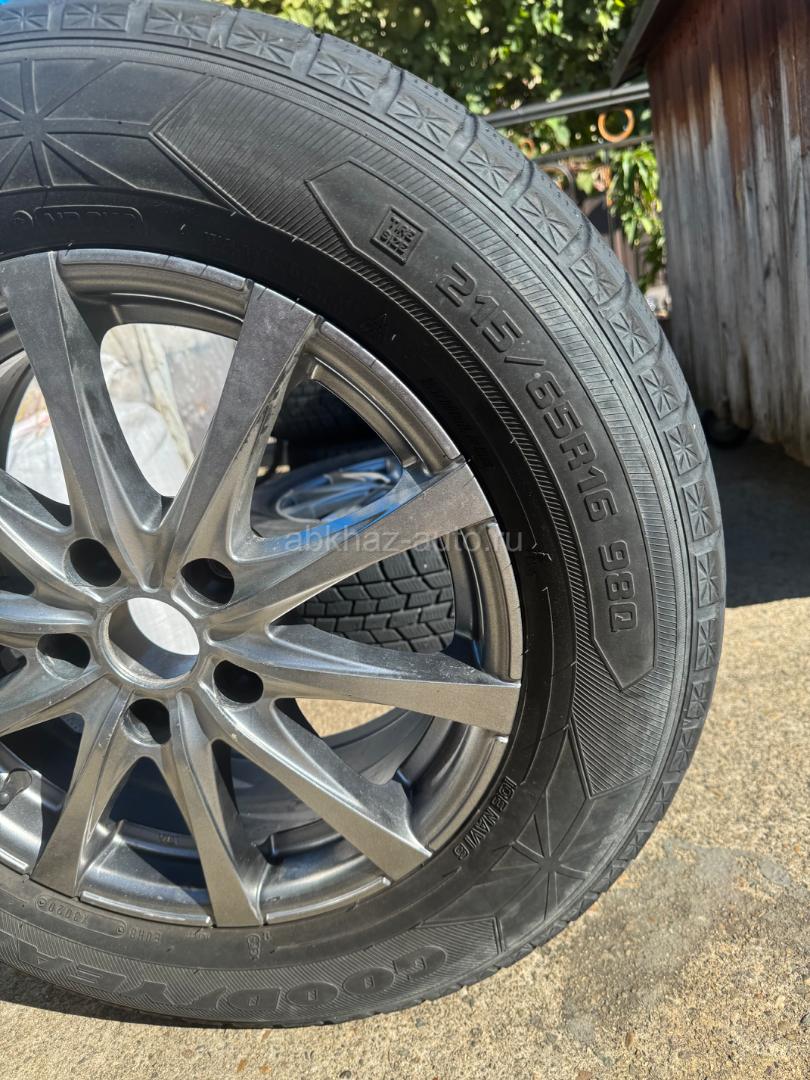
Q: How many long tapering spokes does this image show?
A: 10